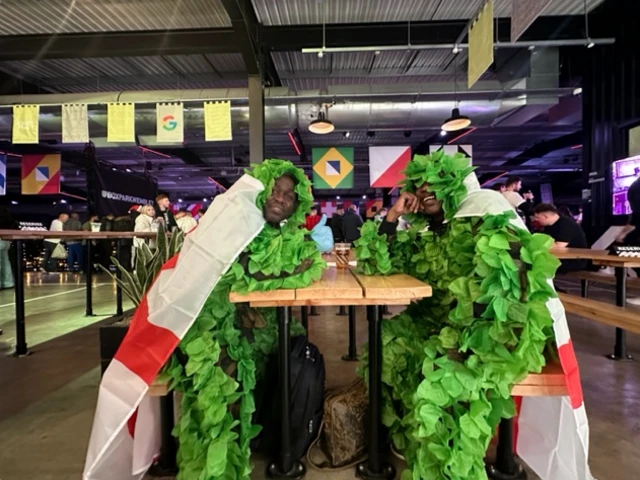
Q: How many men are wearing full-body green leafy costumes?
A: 2